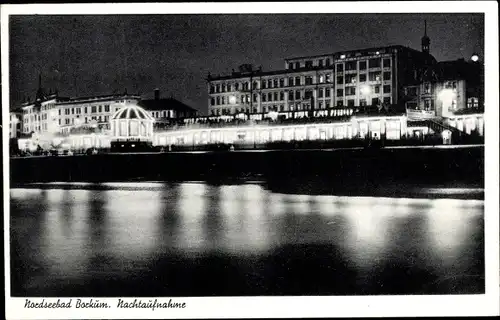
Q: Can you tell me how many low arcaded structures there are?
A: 1